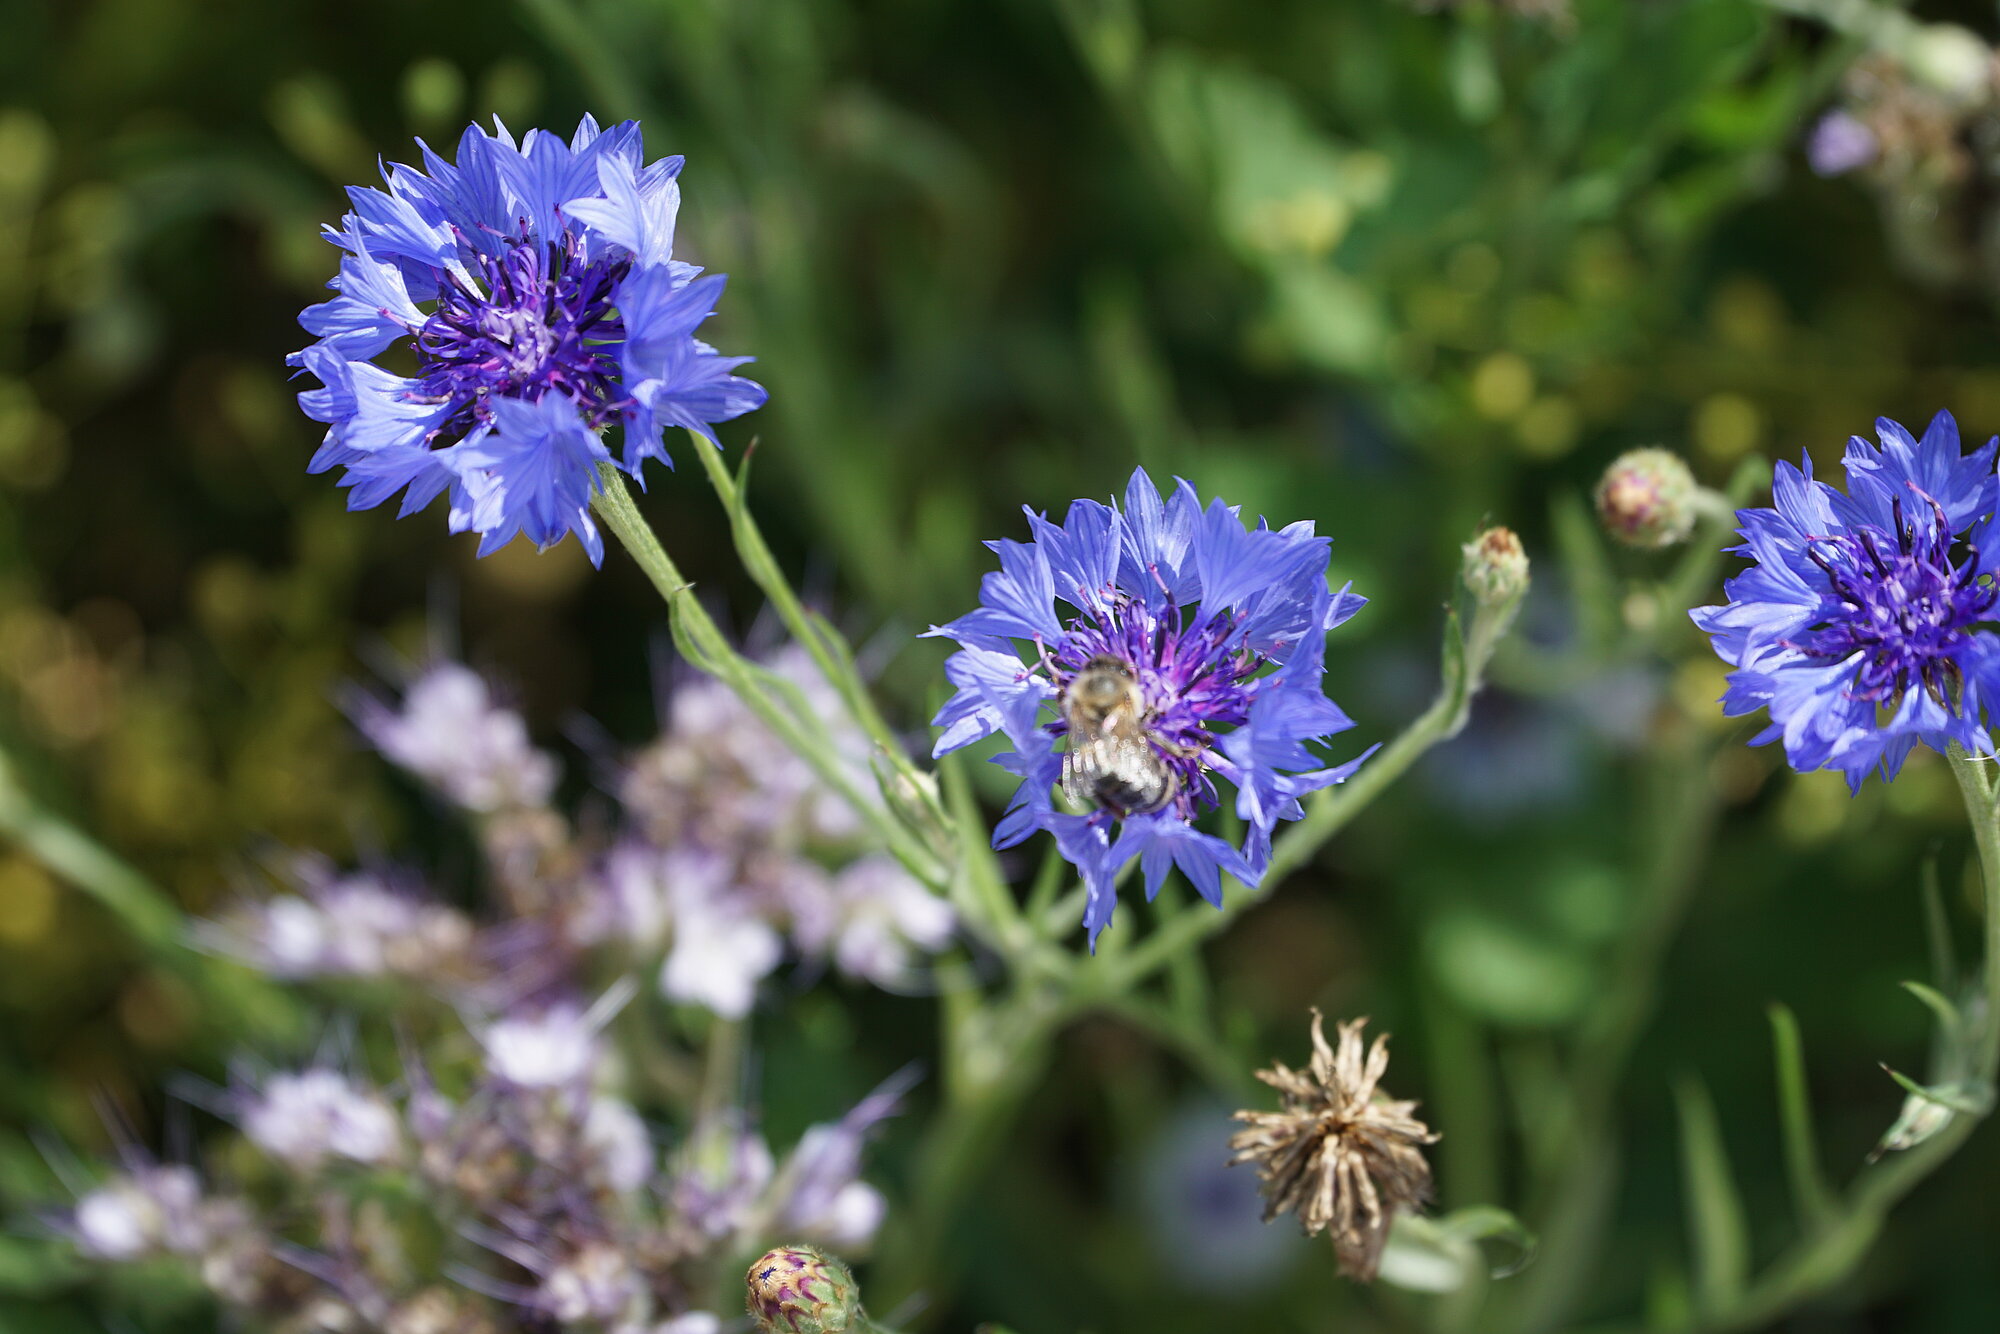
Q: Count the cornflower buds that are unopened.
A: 3